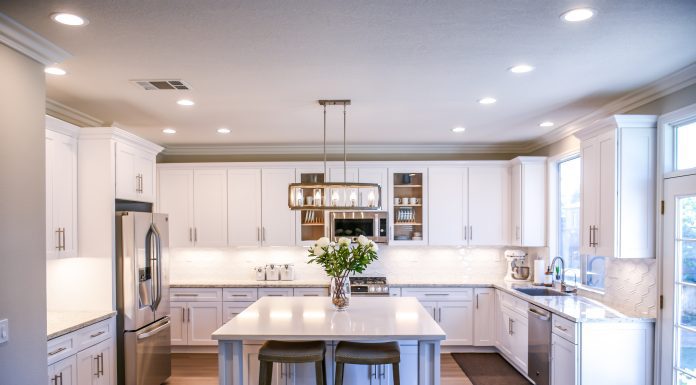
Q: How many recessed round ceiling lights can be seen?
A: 10